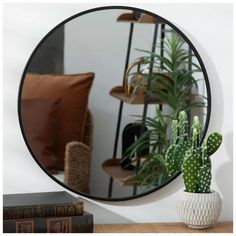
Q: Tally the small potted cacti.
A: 1